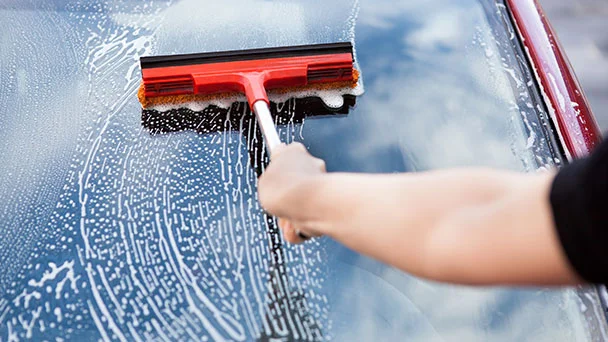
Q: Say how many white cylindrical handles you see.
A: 1